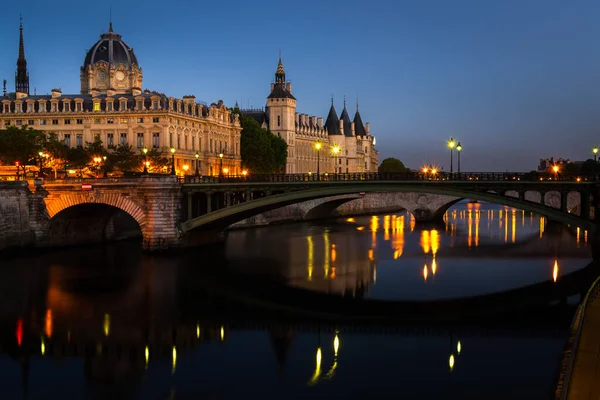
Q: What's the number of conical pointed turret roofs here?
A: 3